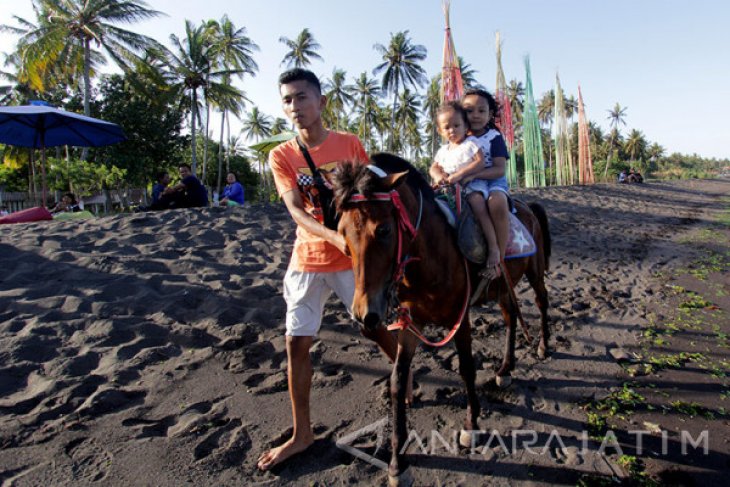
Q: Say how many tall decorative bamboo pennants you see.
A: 5